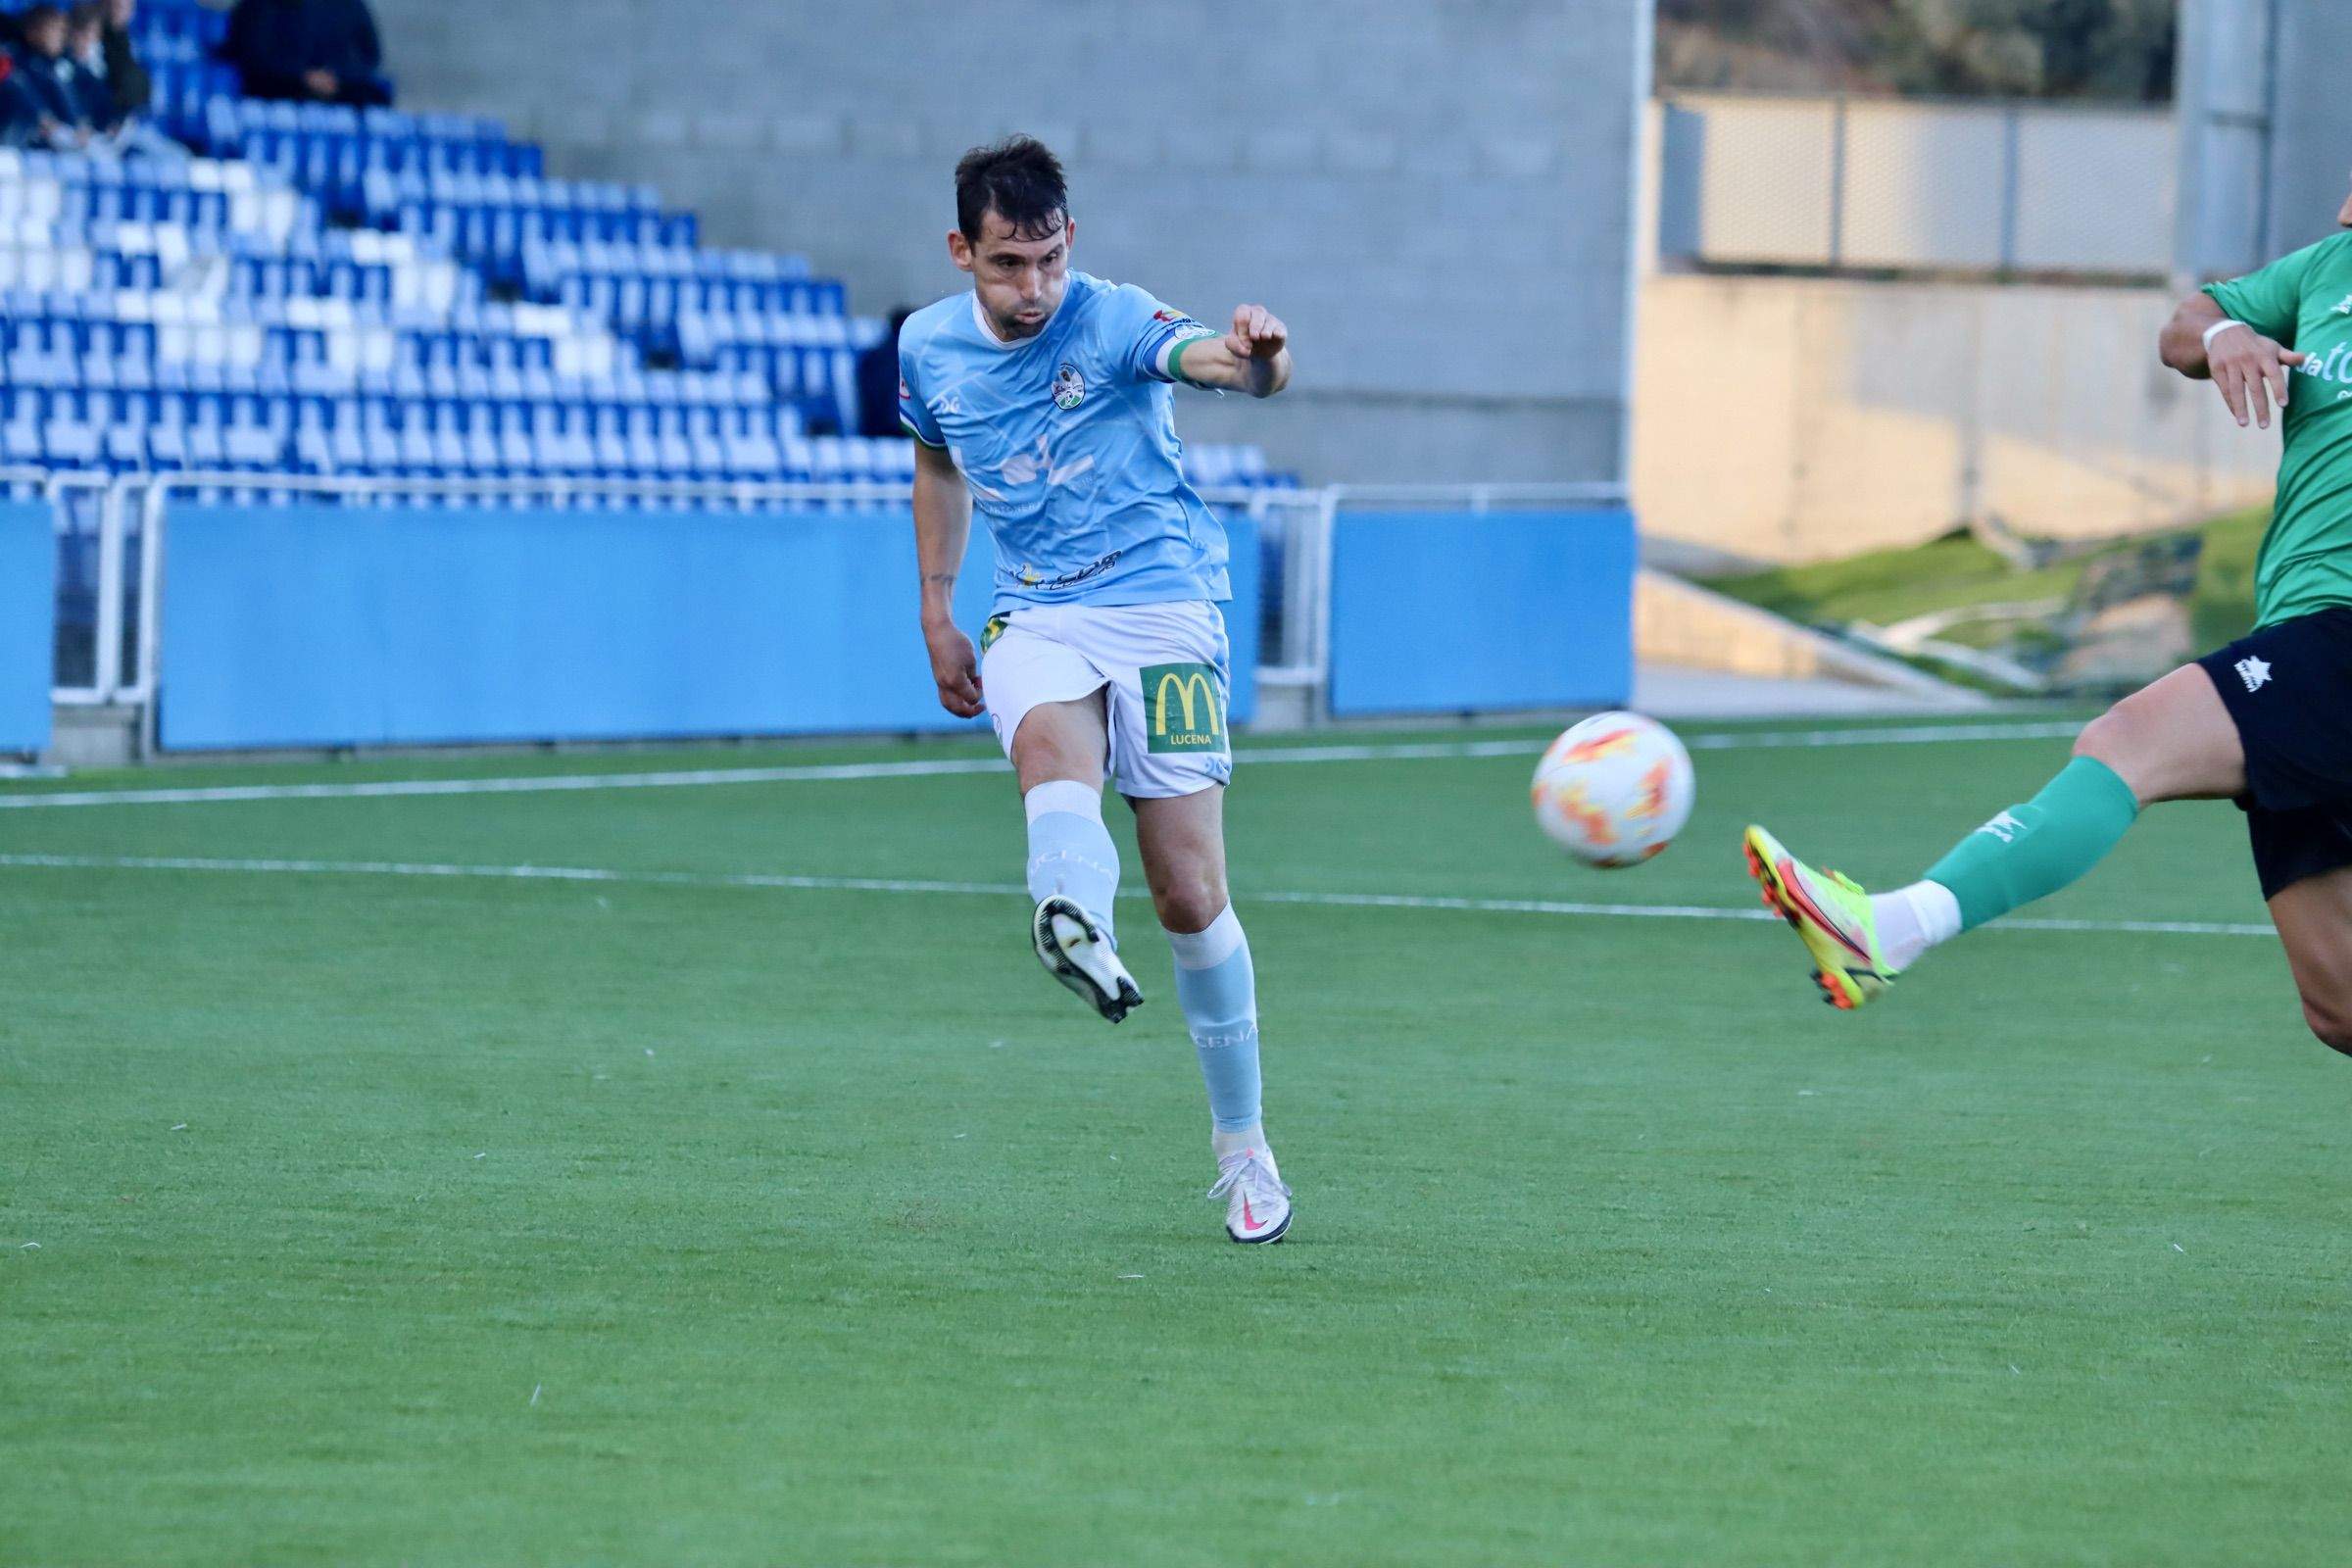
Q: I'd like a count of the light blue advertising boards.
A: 3